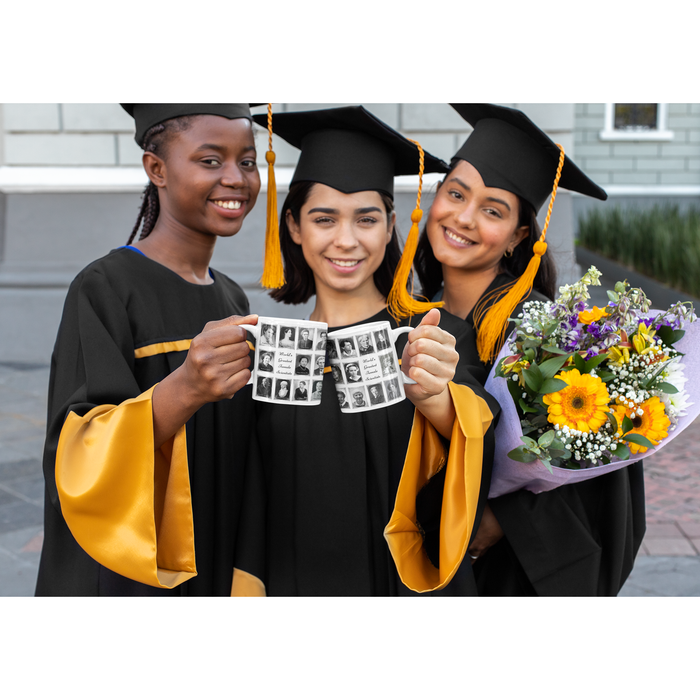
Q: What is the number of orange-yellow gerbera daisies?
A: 2